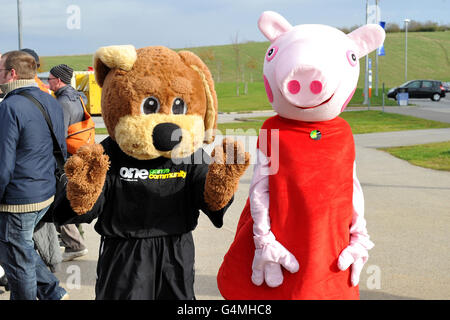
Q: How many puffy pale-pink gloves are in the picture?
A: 2